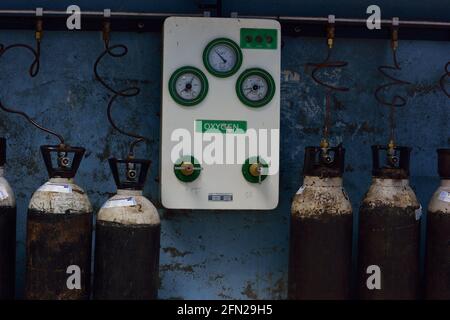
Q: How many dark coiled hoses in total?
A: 5